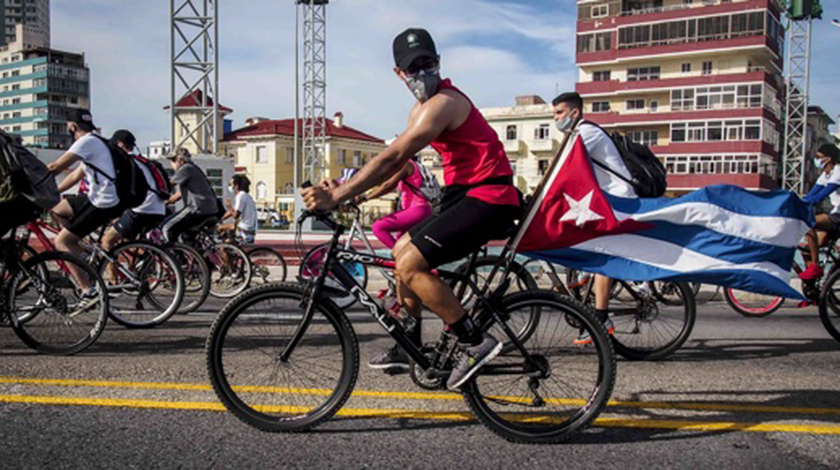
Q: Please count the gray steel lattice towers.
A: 3